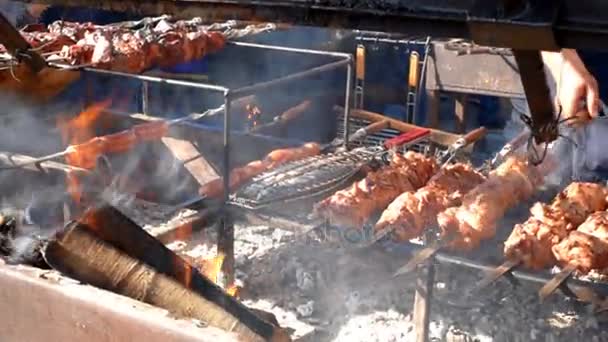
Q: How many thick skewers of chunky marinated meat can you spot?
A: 5